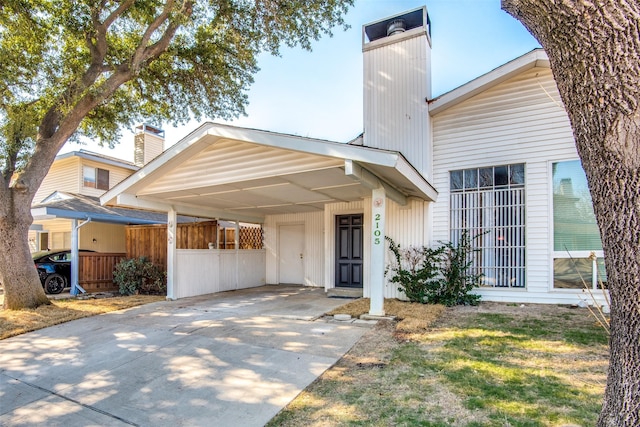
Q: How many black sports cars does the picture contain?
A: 1